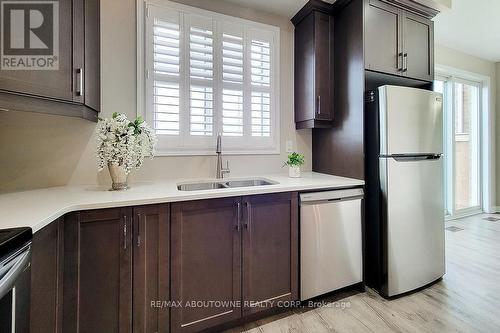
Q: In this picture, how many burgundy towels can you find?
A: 0